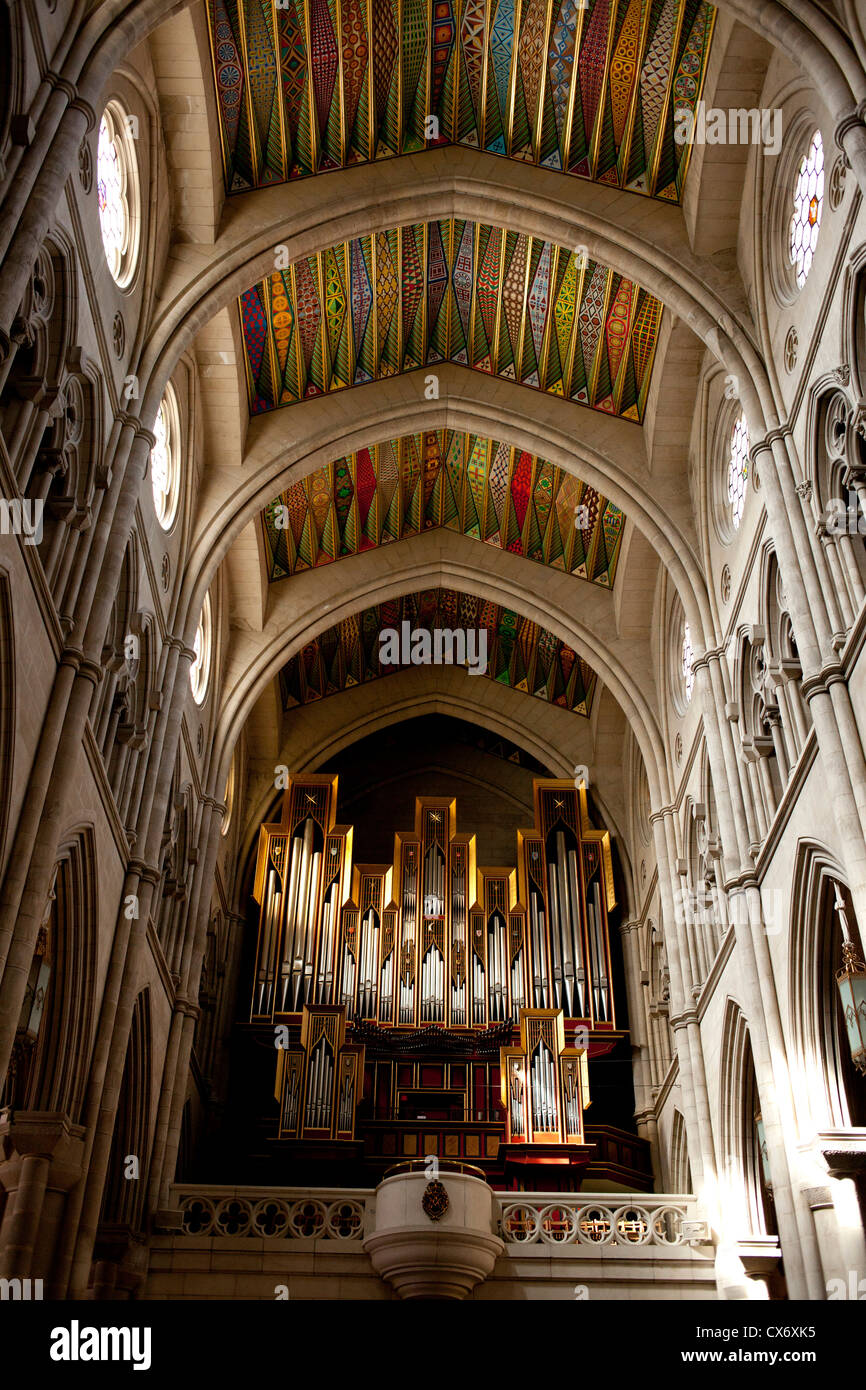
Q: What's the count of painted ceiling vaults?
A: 4